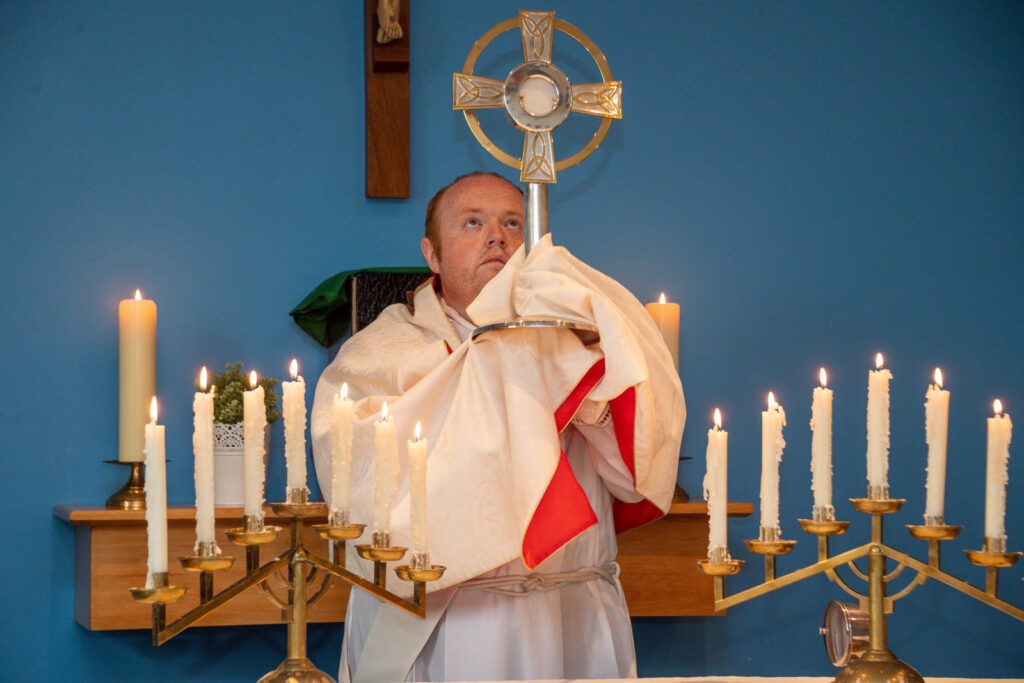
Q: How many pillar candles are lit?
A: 2